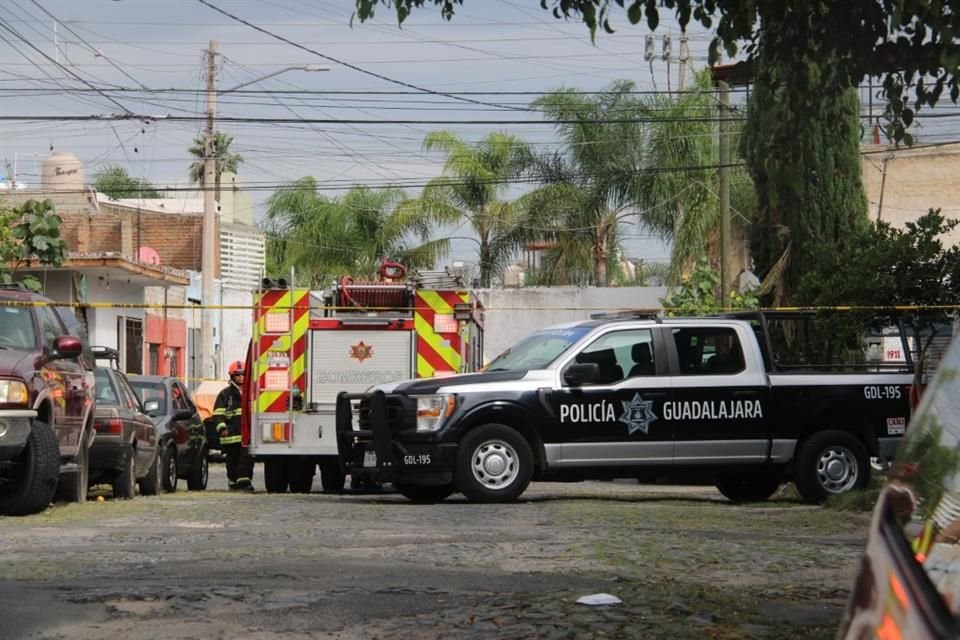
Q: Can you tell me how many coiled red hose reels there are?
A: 1